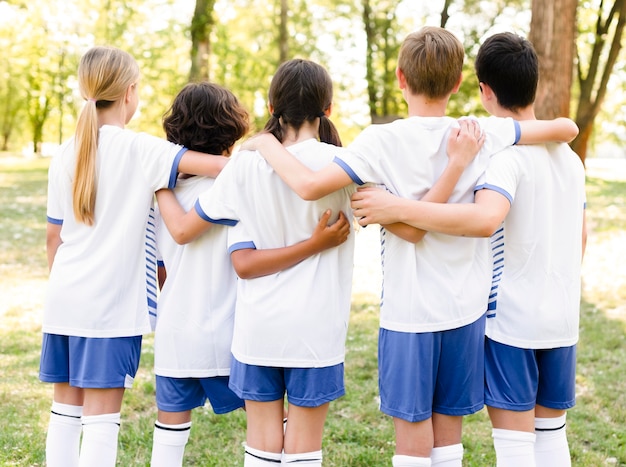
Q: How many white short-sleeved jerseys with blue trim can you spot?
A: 5